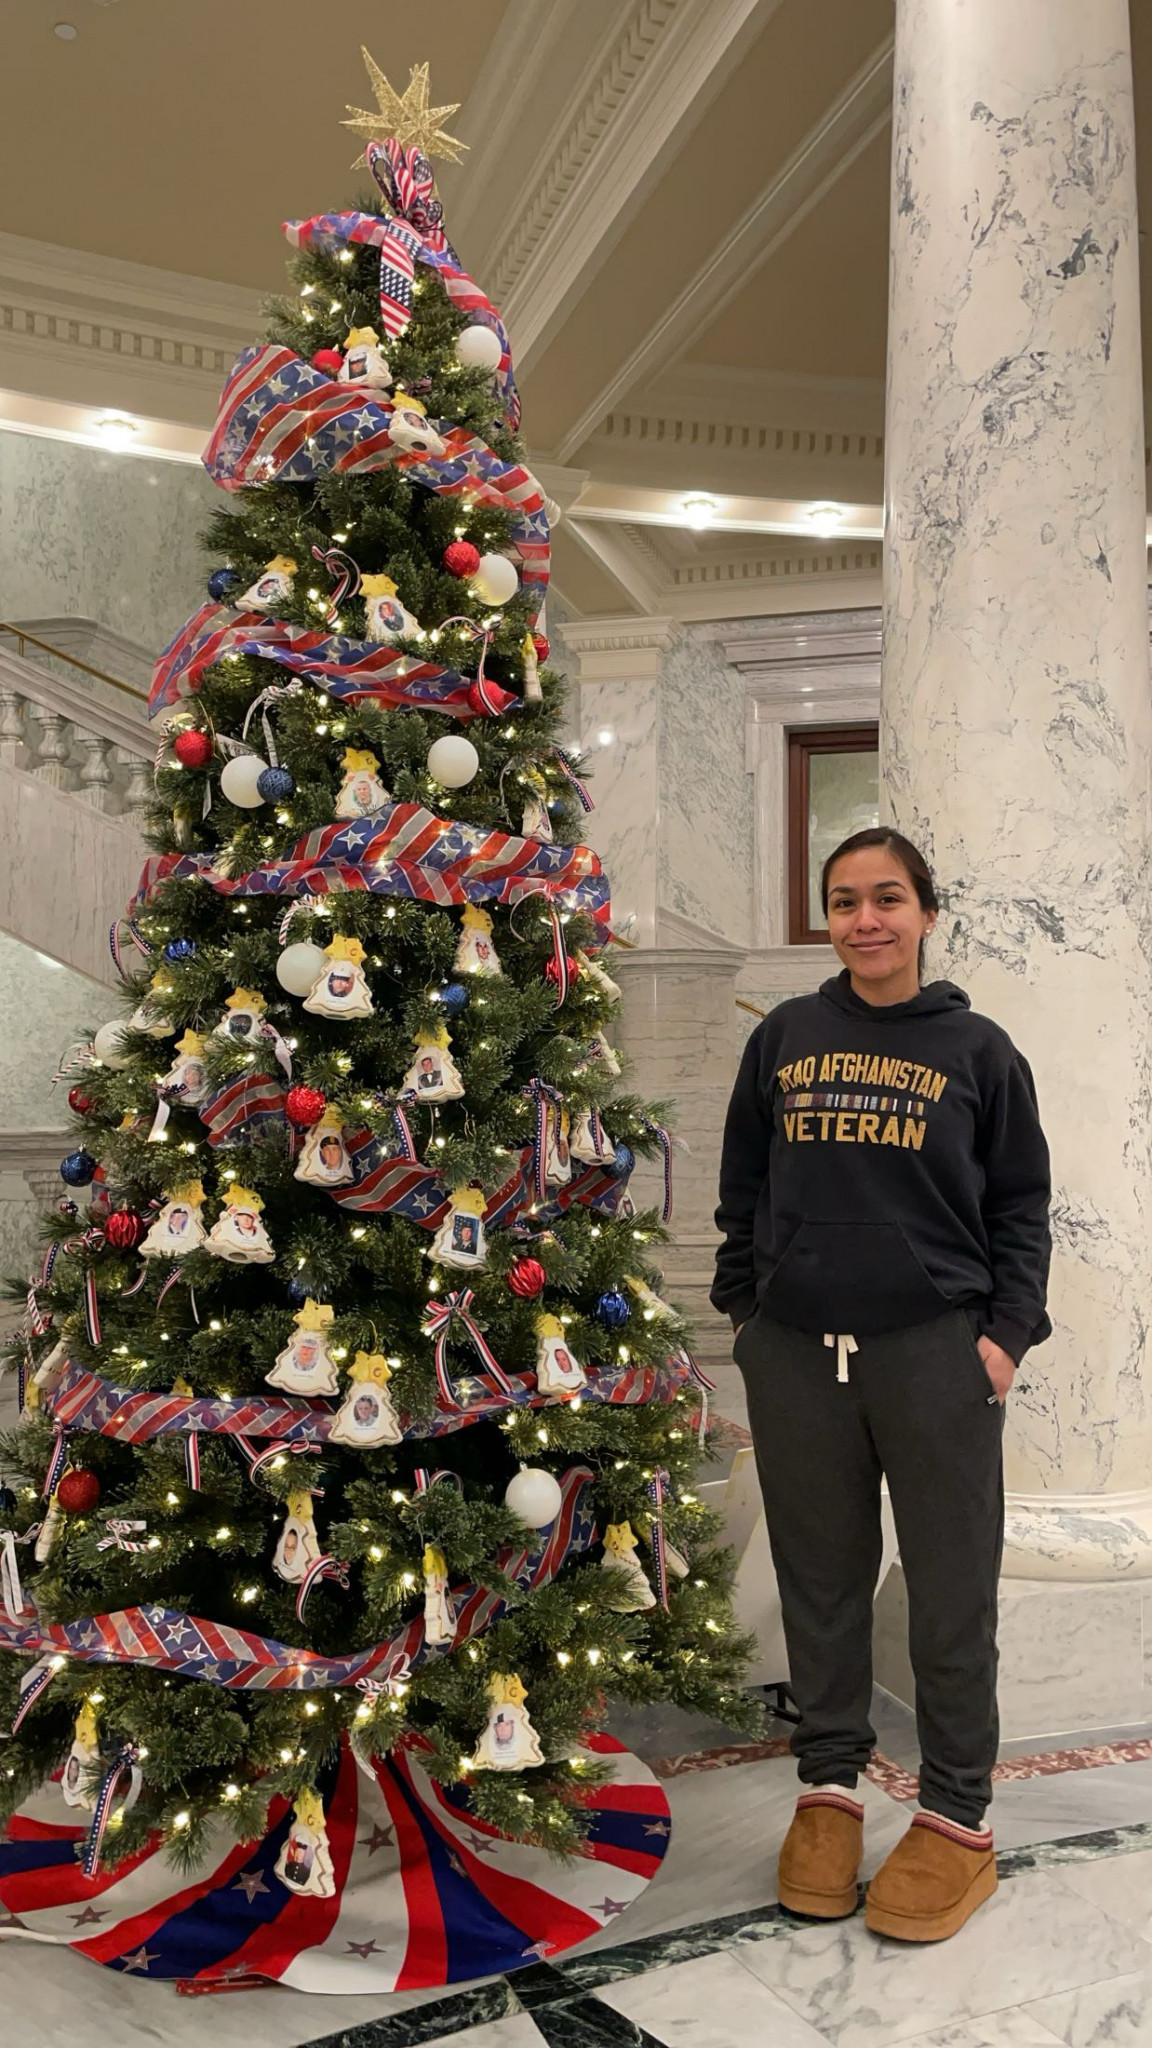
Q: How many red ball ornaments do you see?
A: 11